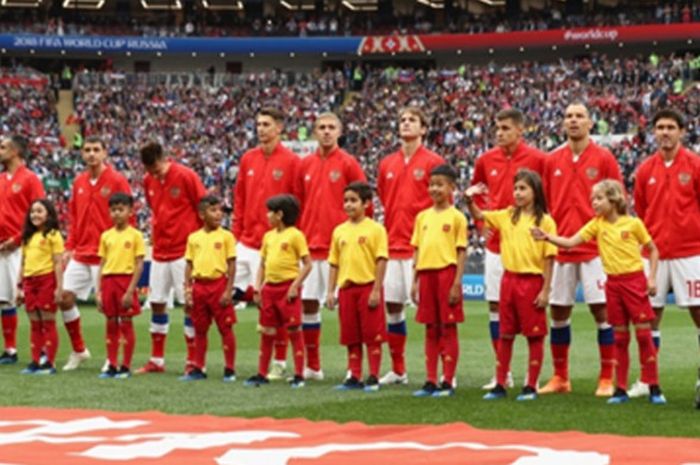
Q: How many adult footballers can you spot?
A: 9